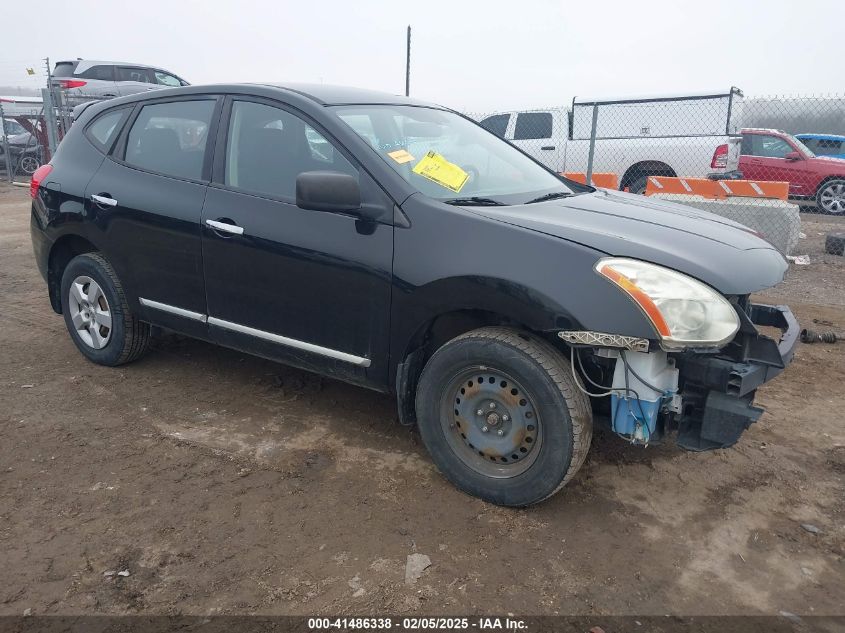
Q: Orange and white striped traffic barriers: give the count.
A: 2